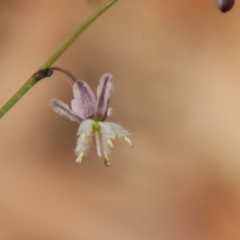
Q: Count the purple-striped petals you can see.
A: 3